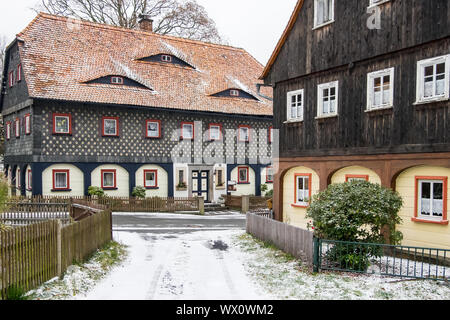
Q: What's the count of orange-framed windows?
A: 3